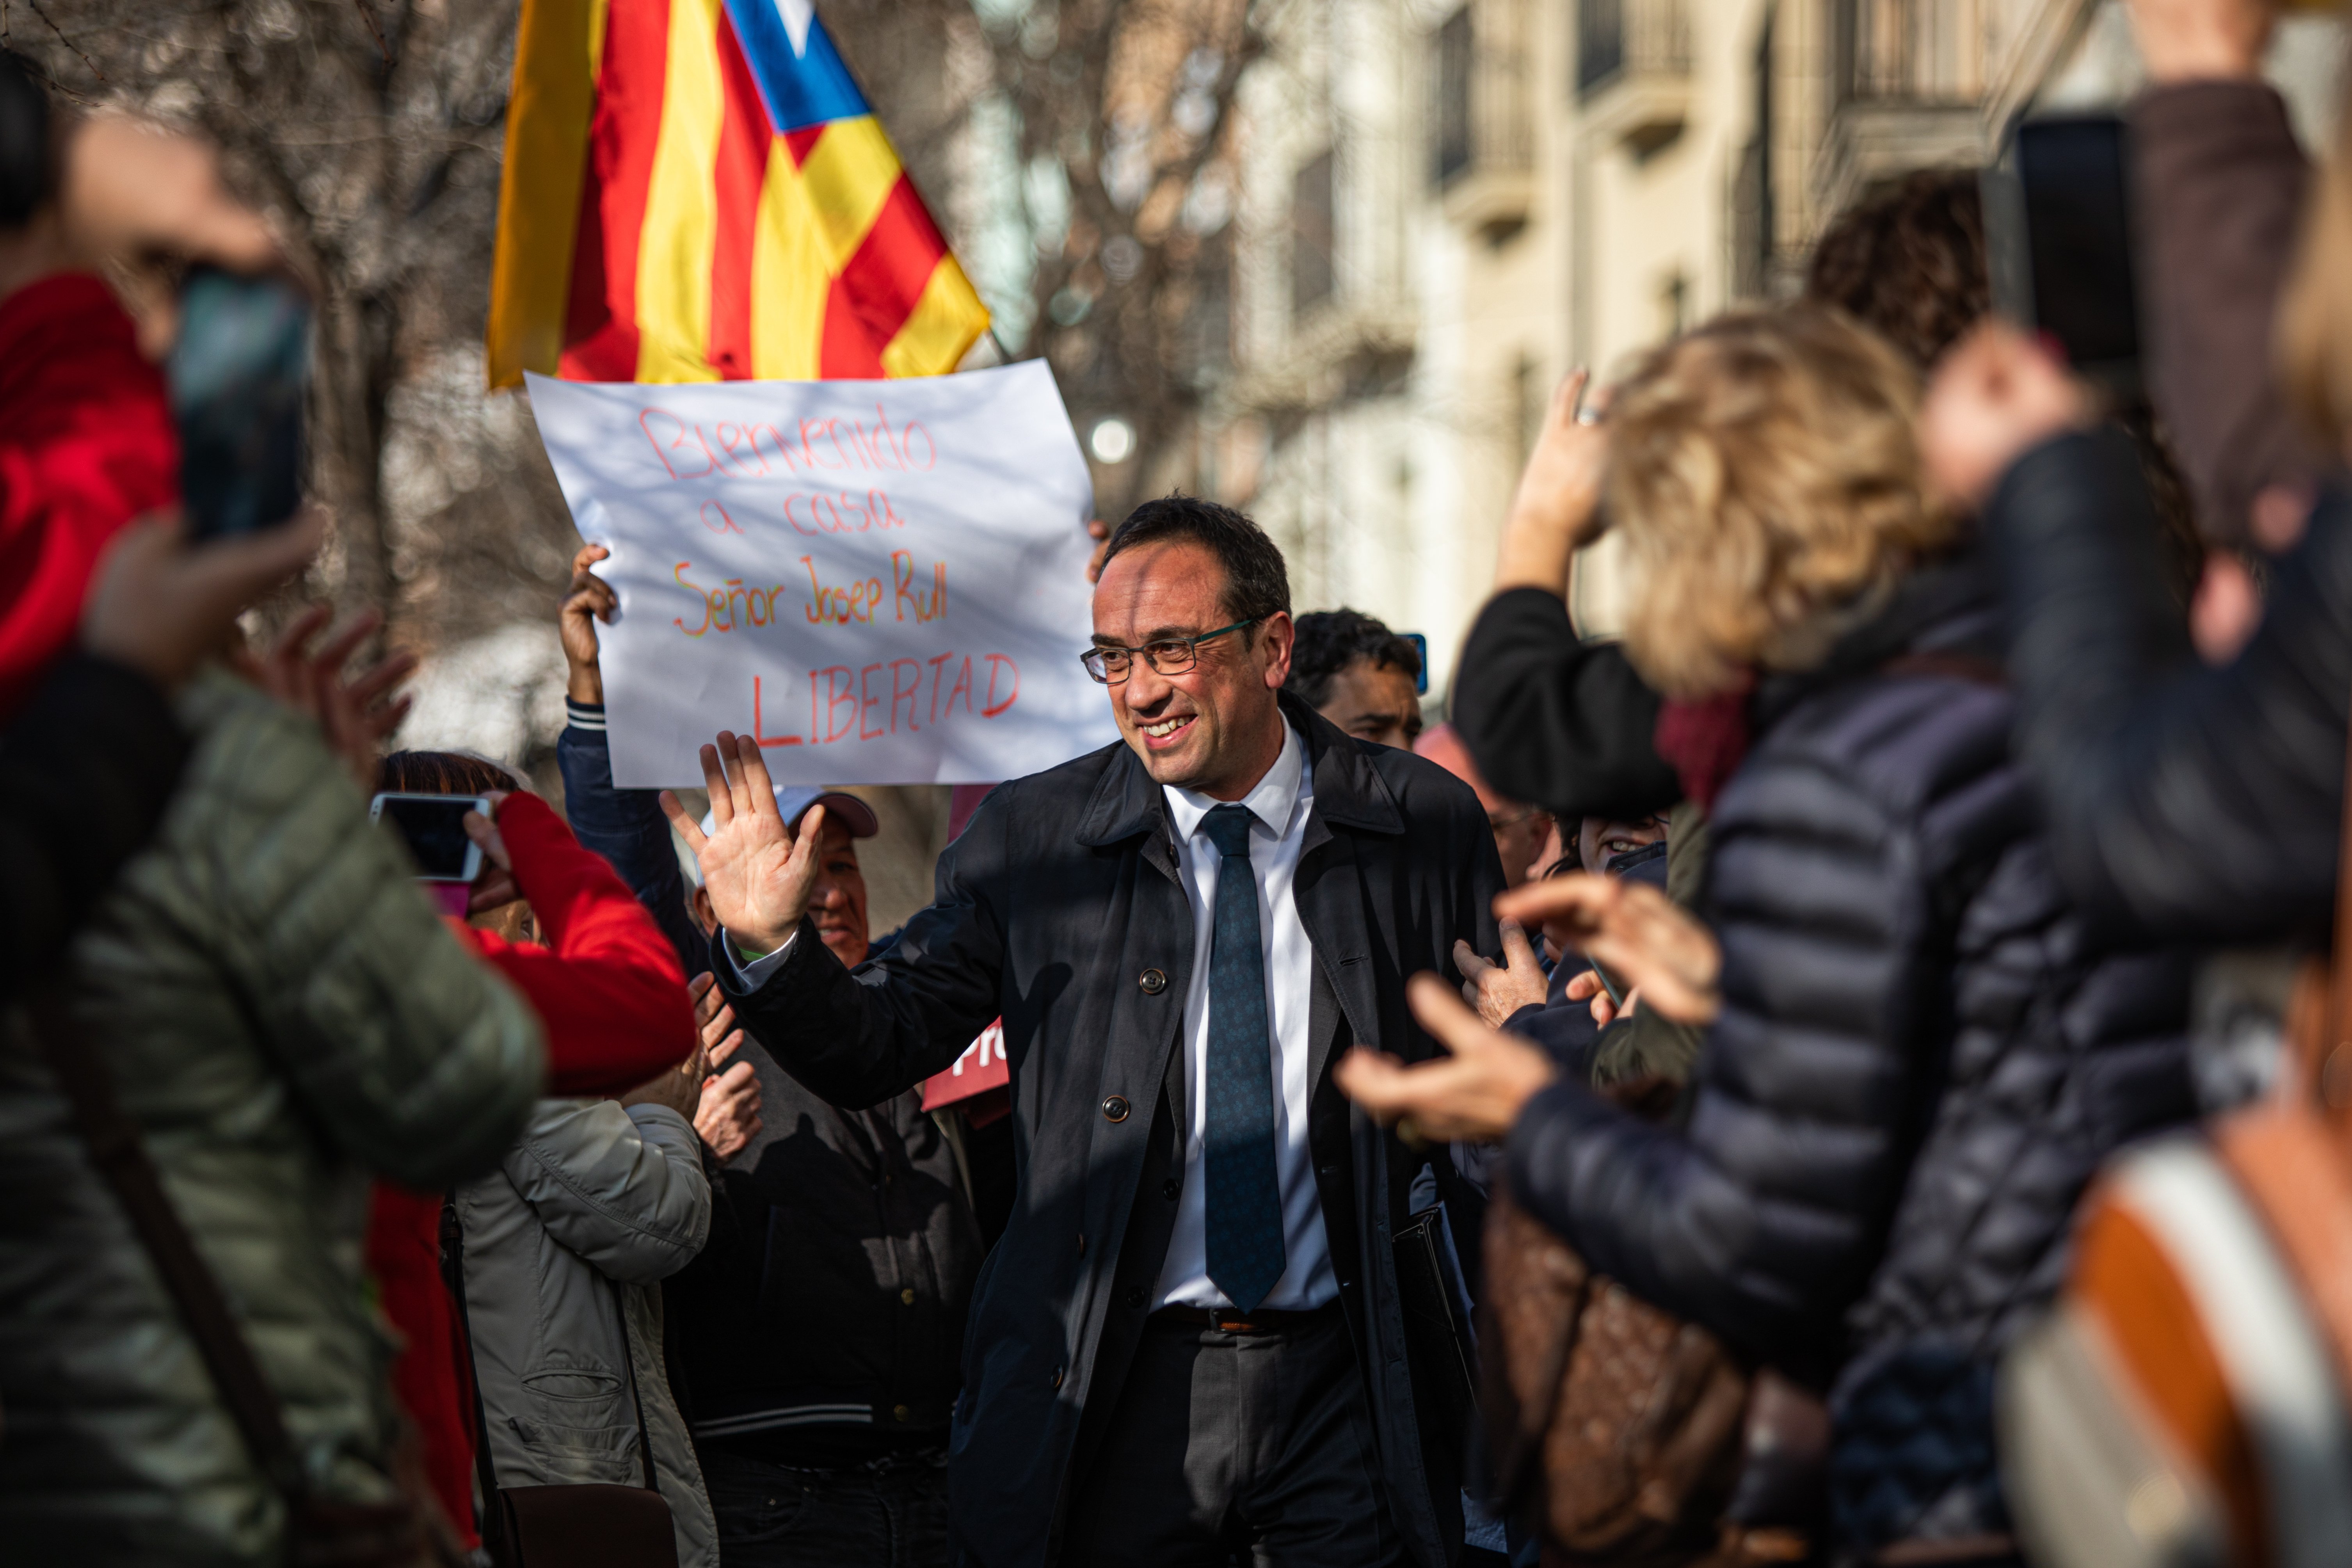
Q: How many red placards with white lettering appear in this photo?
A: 1